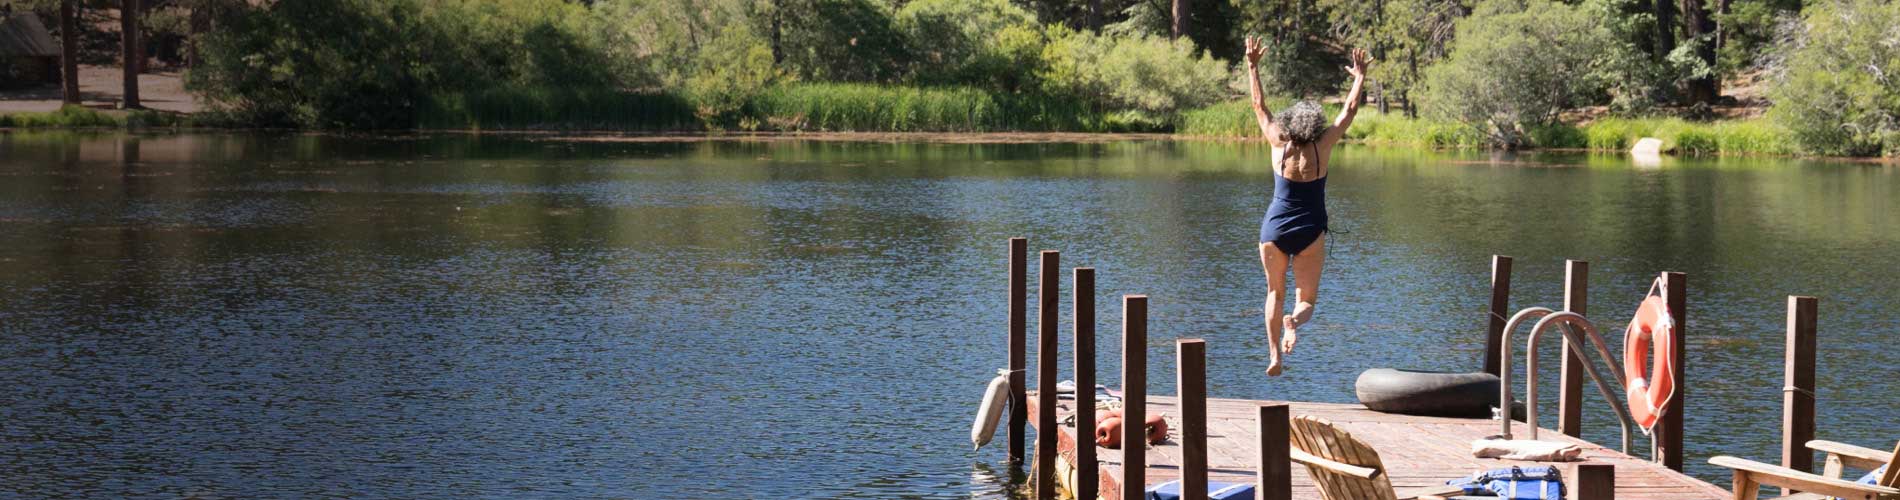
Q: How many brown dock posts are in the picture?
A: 11